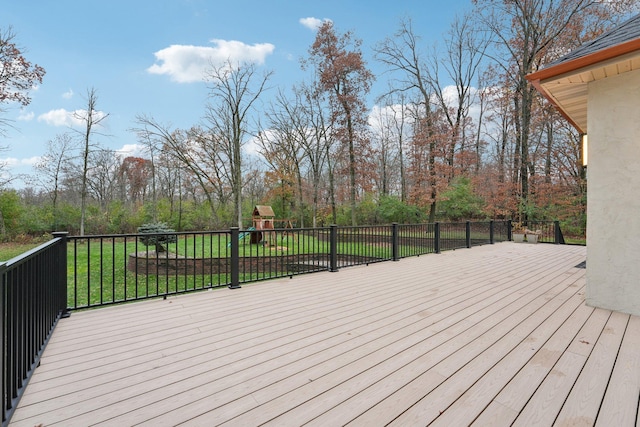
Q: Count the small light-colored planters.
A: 2